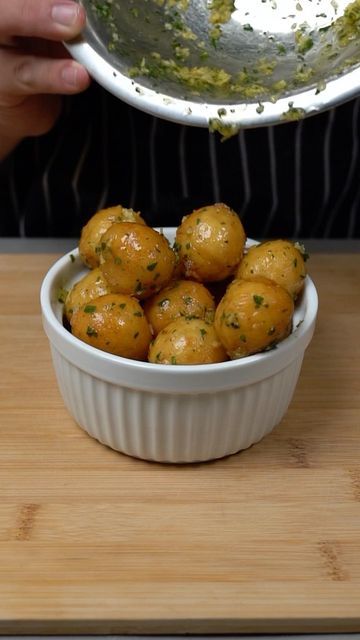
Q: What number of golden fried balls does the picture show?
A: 9